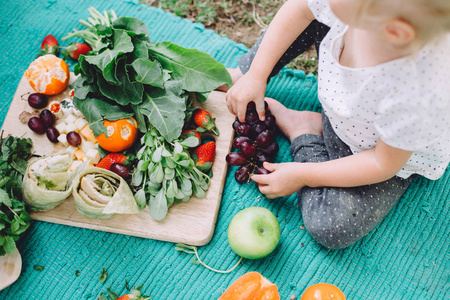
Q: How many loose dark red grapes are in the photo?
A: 6